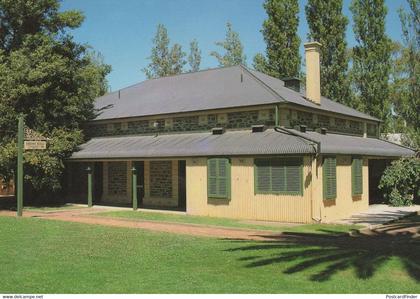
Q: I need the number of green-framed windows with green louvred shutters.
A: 4